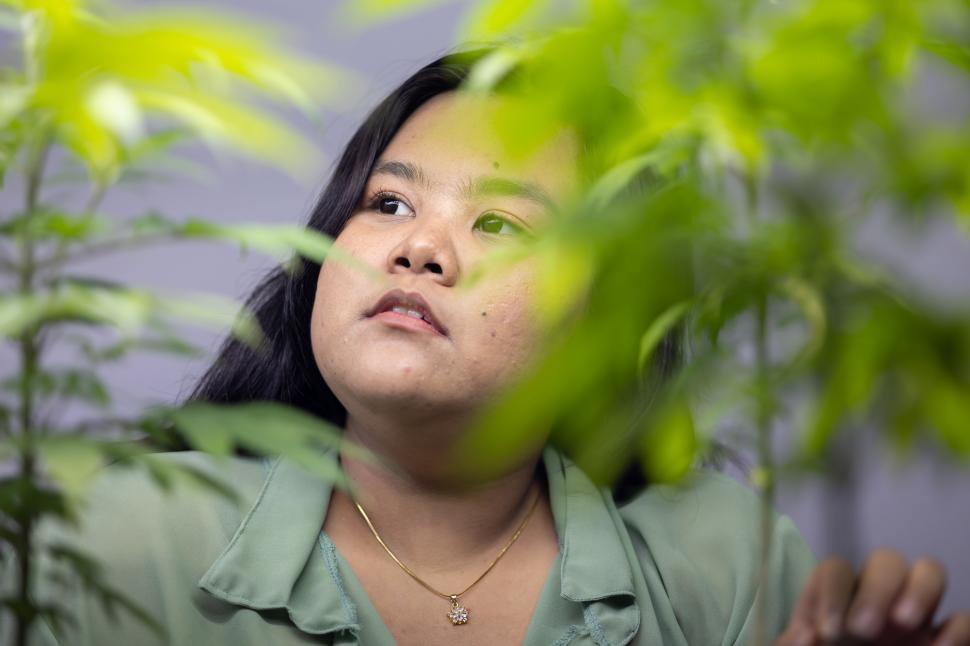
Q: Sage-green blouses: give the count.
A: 1